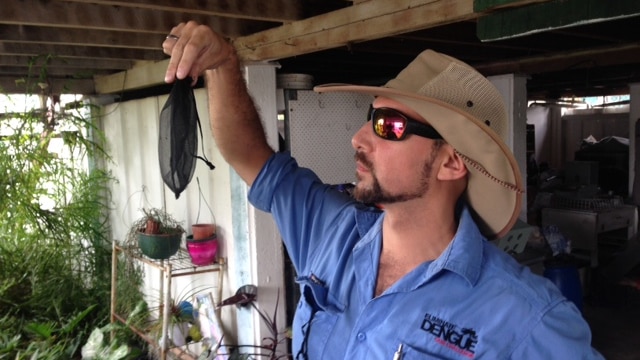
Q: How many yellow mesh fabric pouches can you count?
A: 0